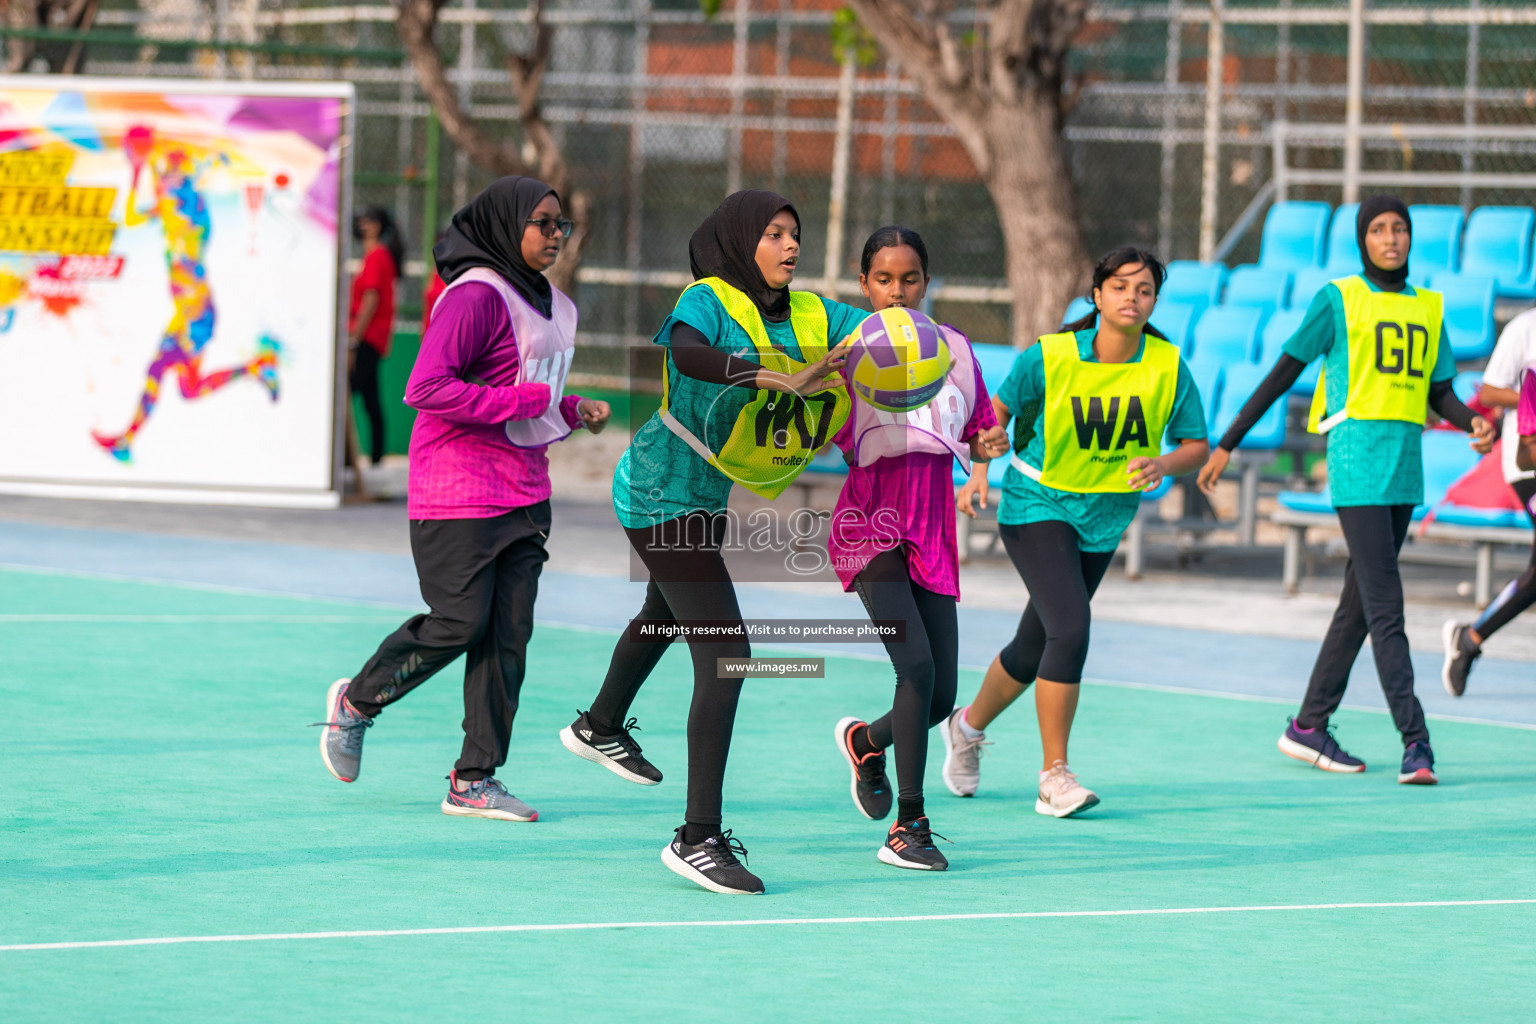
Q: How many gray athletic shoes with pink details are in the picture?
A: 2